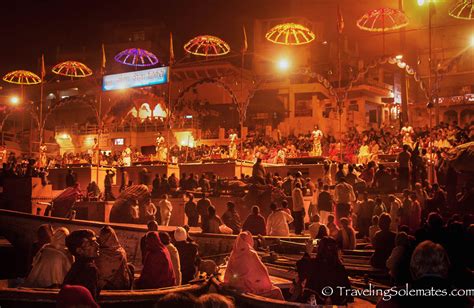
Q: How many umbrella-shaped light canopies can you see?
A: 7